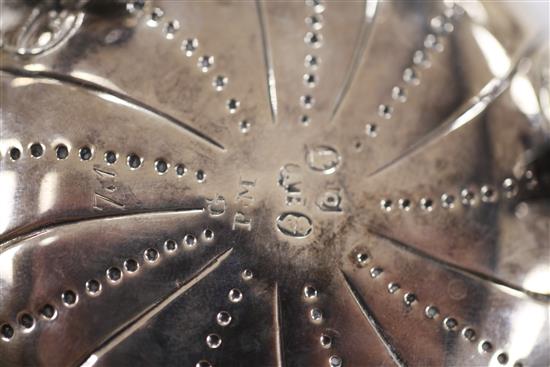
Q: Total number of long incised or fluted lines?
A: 9